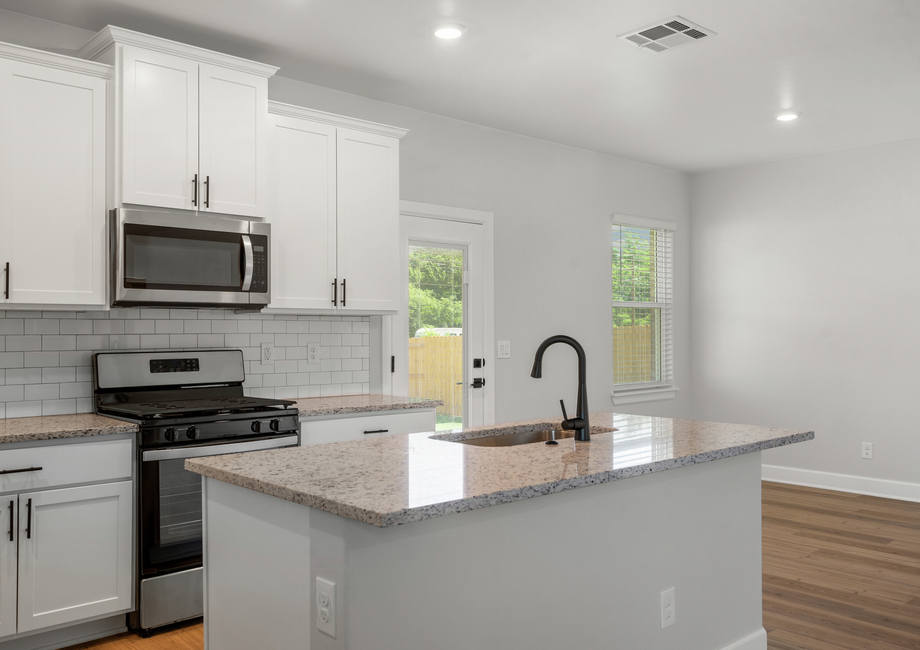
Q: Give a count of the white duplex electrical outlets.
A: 5